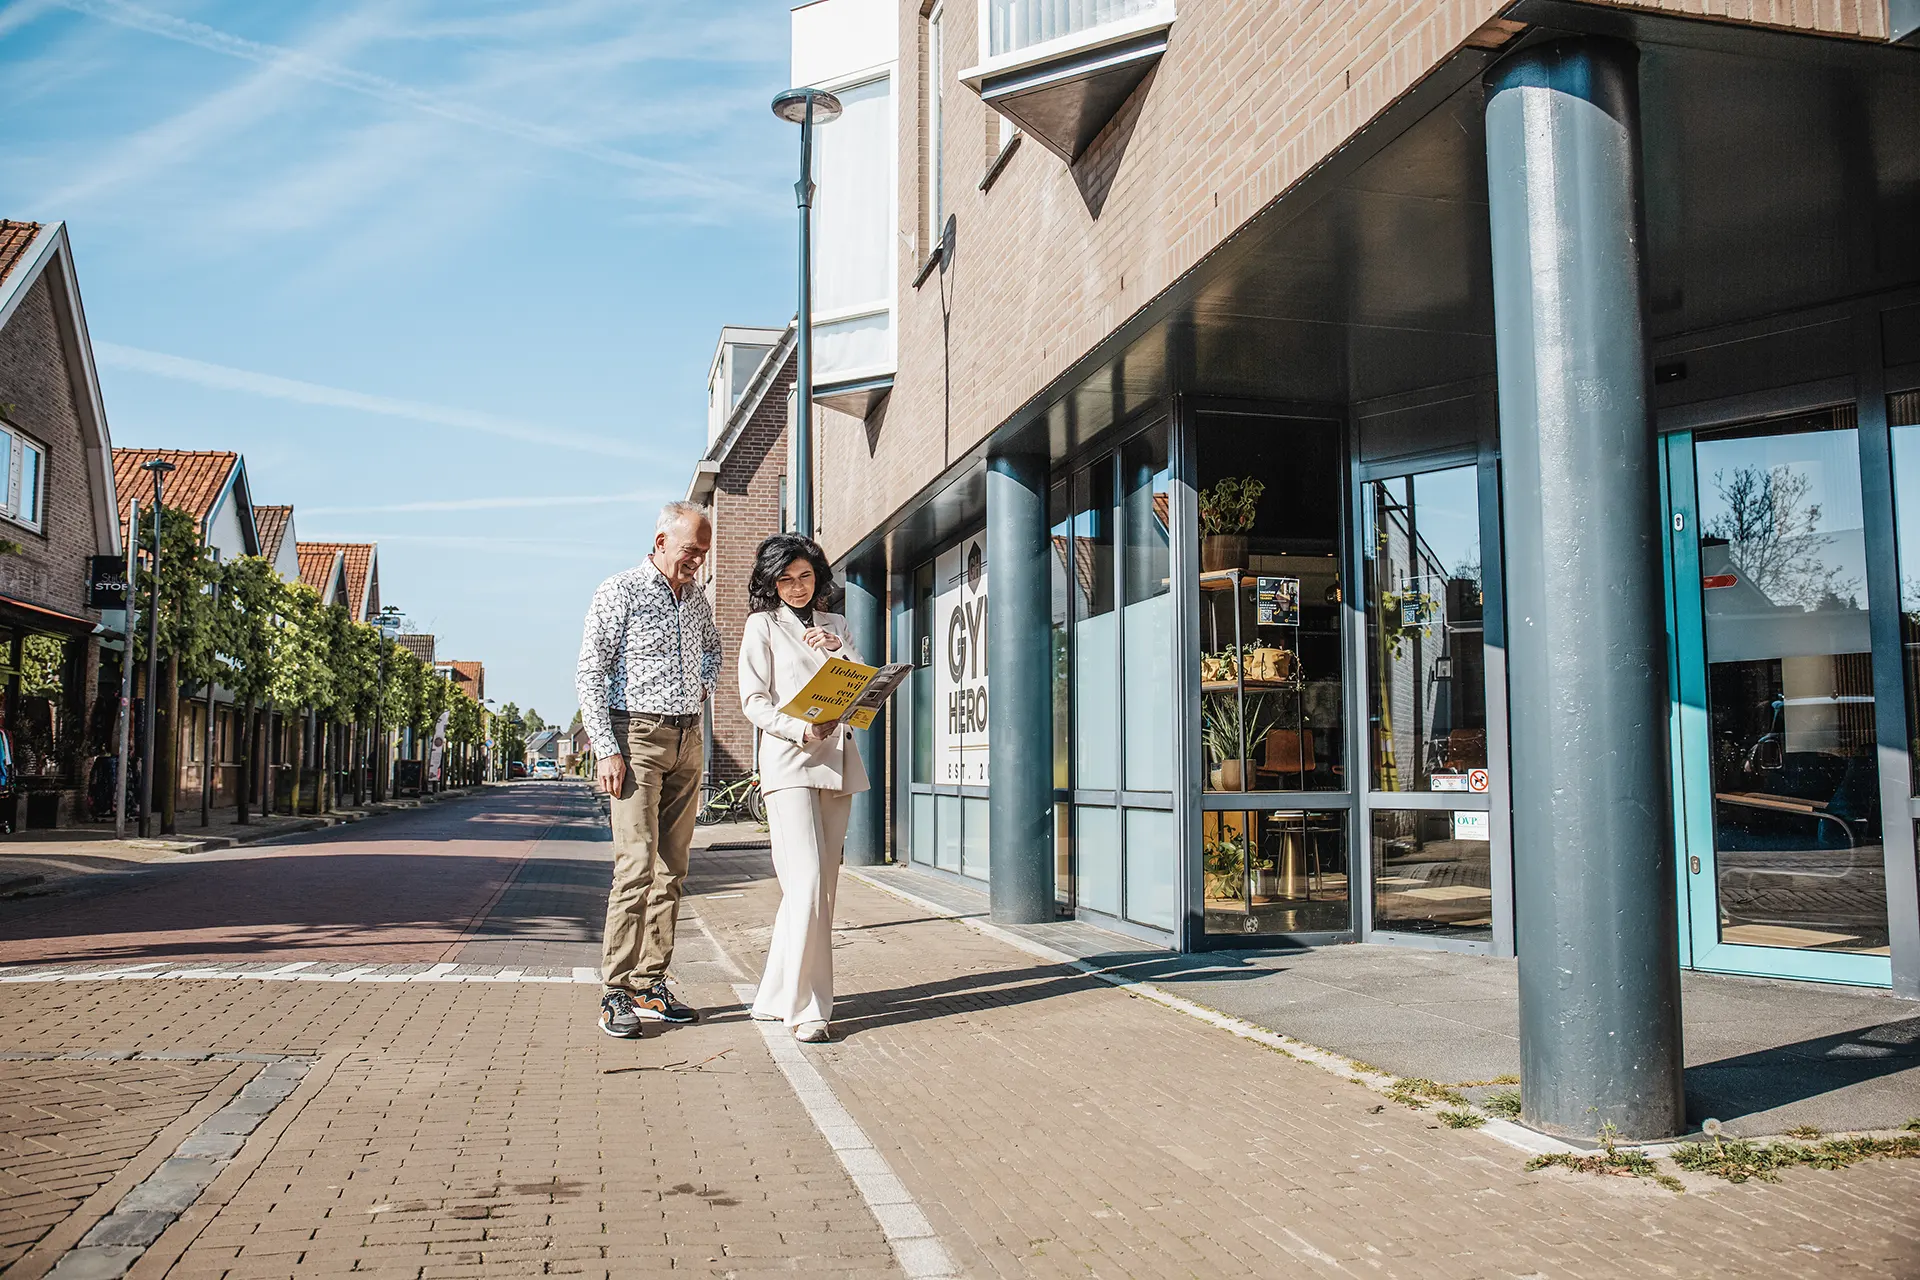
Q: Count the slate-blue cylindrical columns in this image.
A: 3